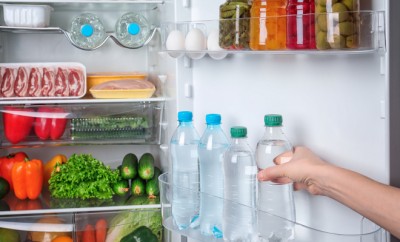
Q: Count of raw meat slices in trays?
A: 6